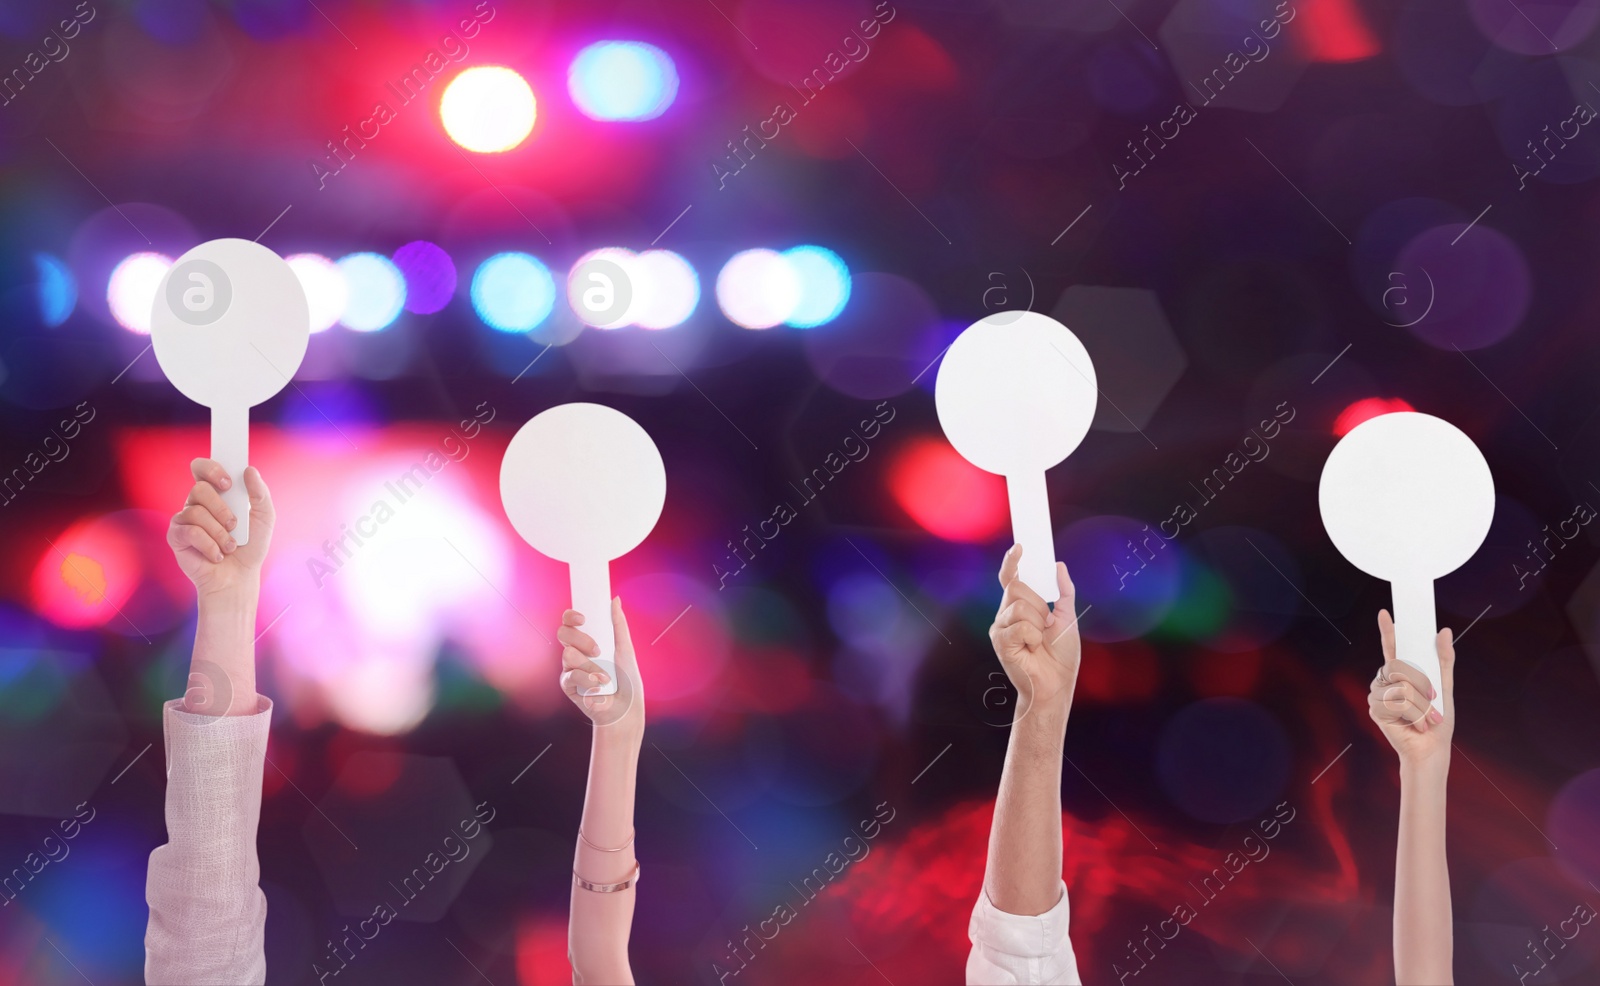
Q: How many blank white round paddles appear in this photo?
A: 4